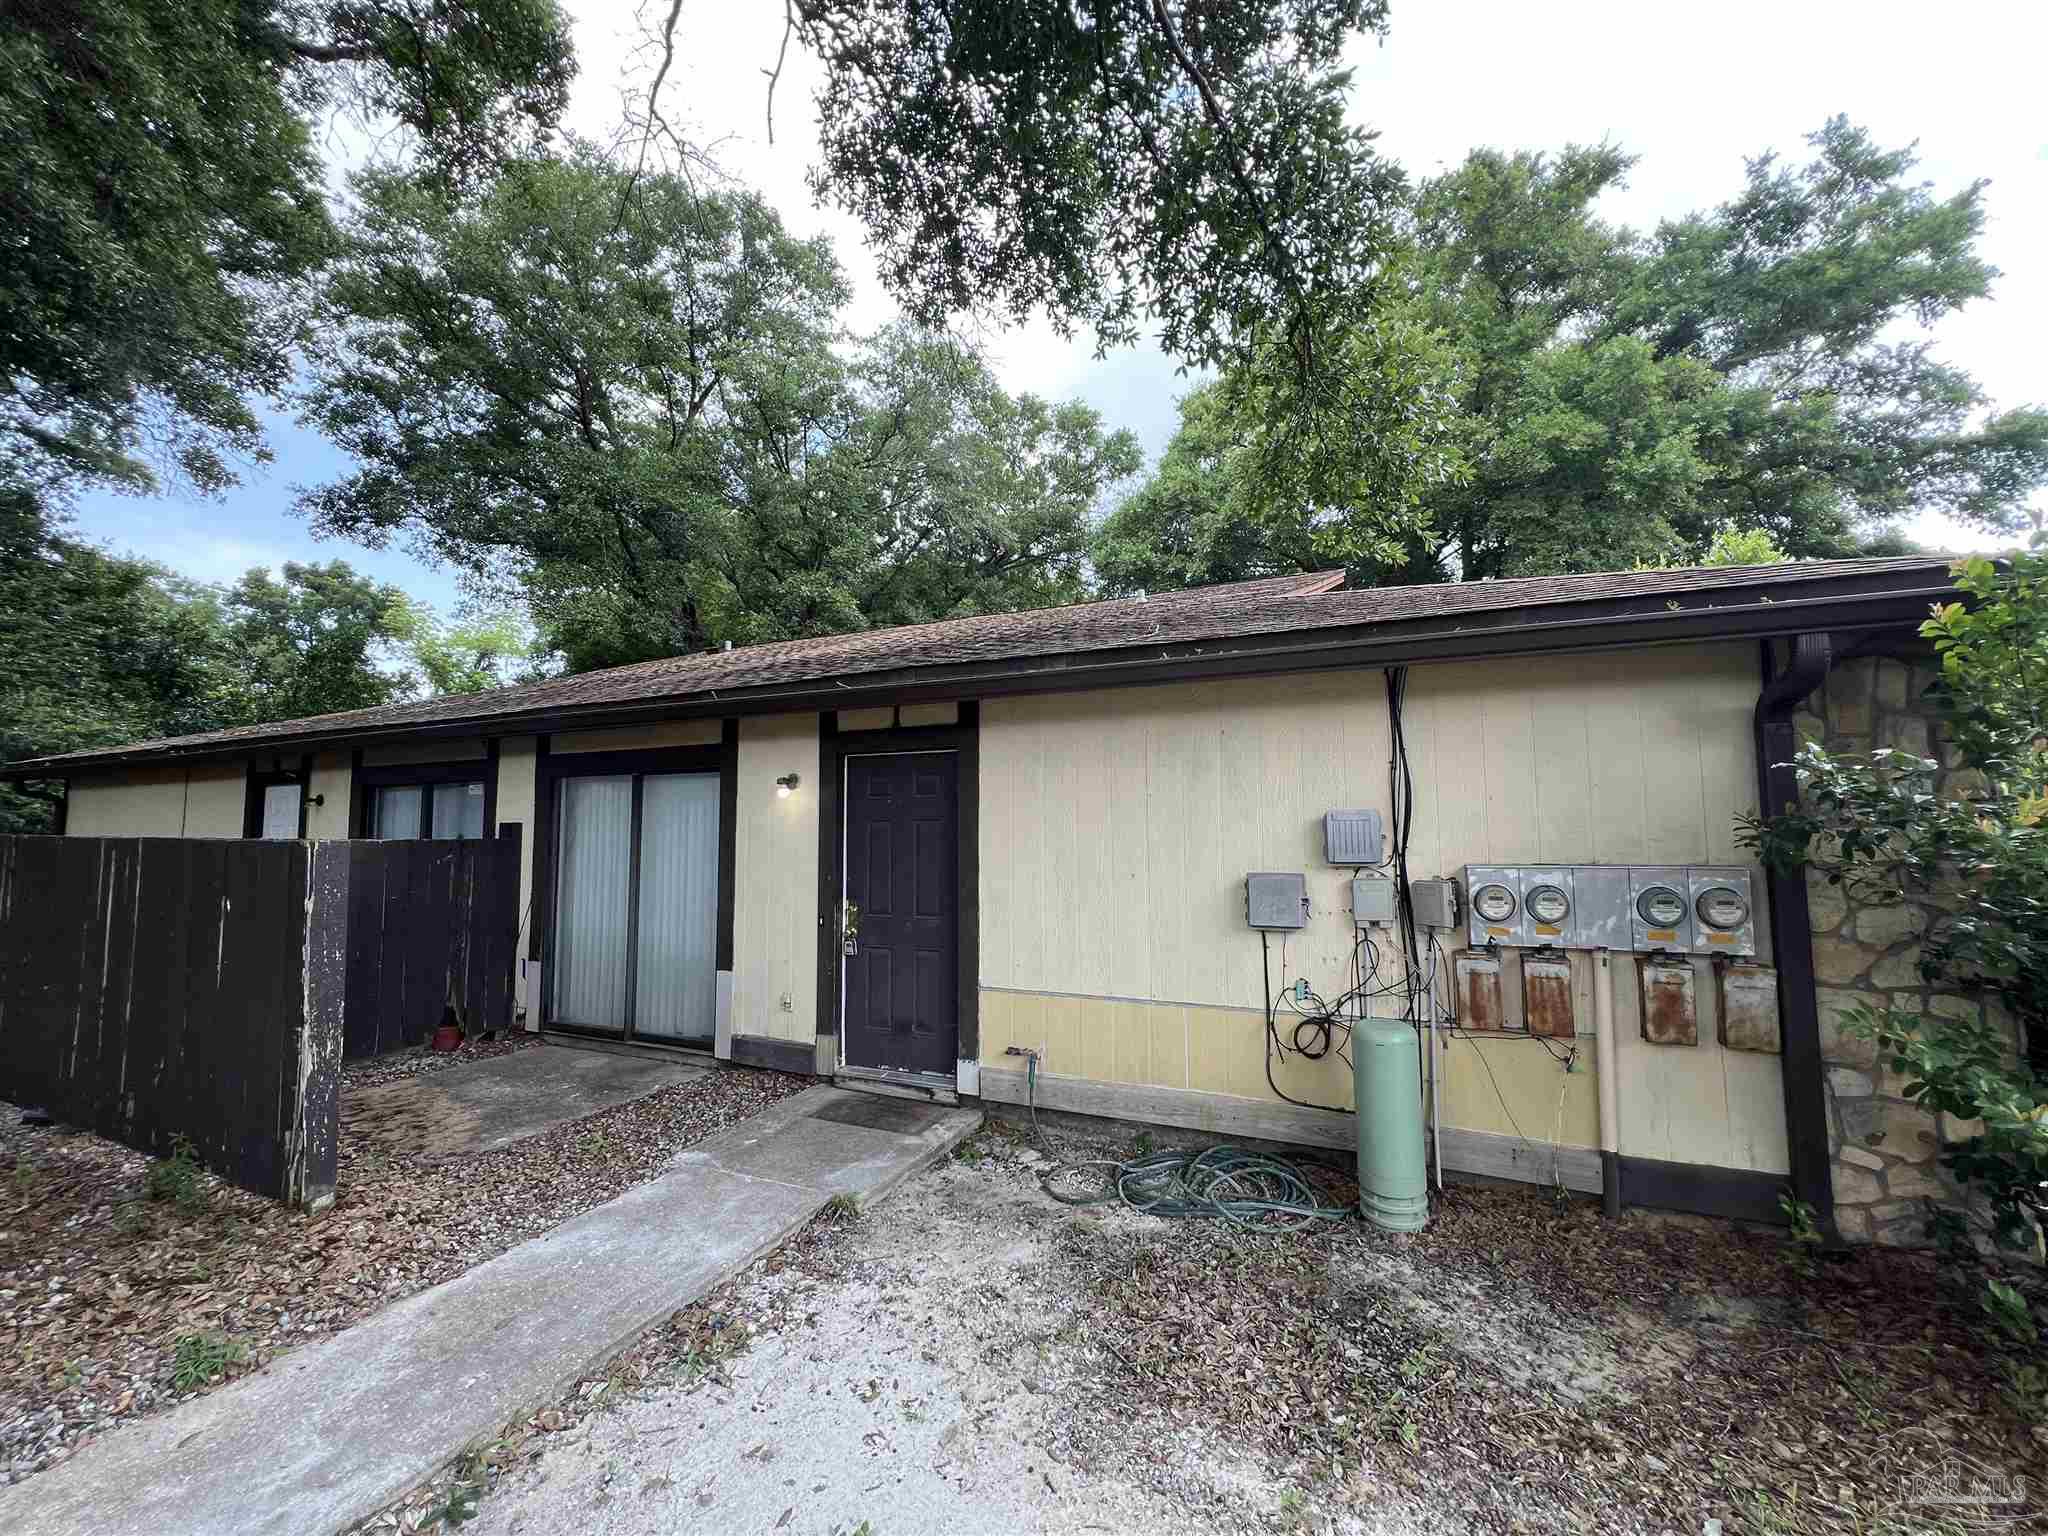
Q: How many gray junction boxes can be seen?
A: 4